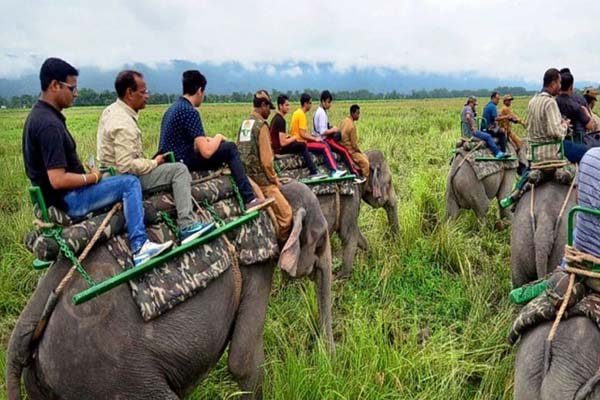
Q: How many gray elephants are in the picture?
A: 5